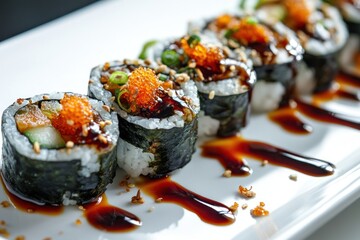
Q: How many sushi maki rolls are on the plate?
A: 6